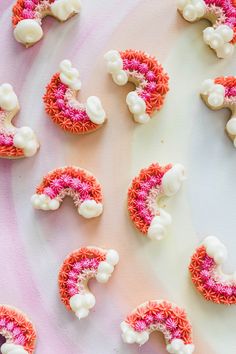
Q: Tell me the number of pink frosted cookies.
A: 12